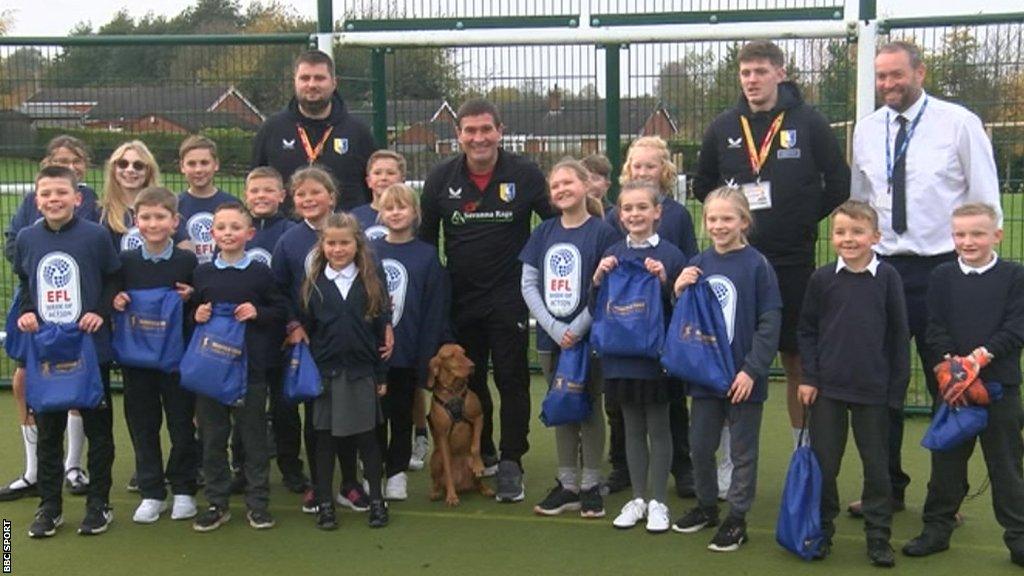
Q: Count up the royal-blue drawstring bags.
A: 10